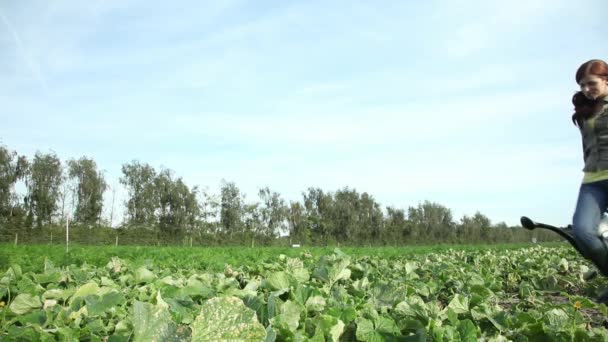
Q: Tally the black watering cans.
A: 1